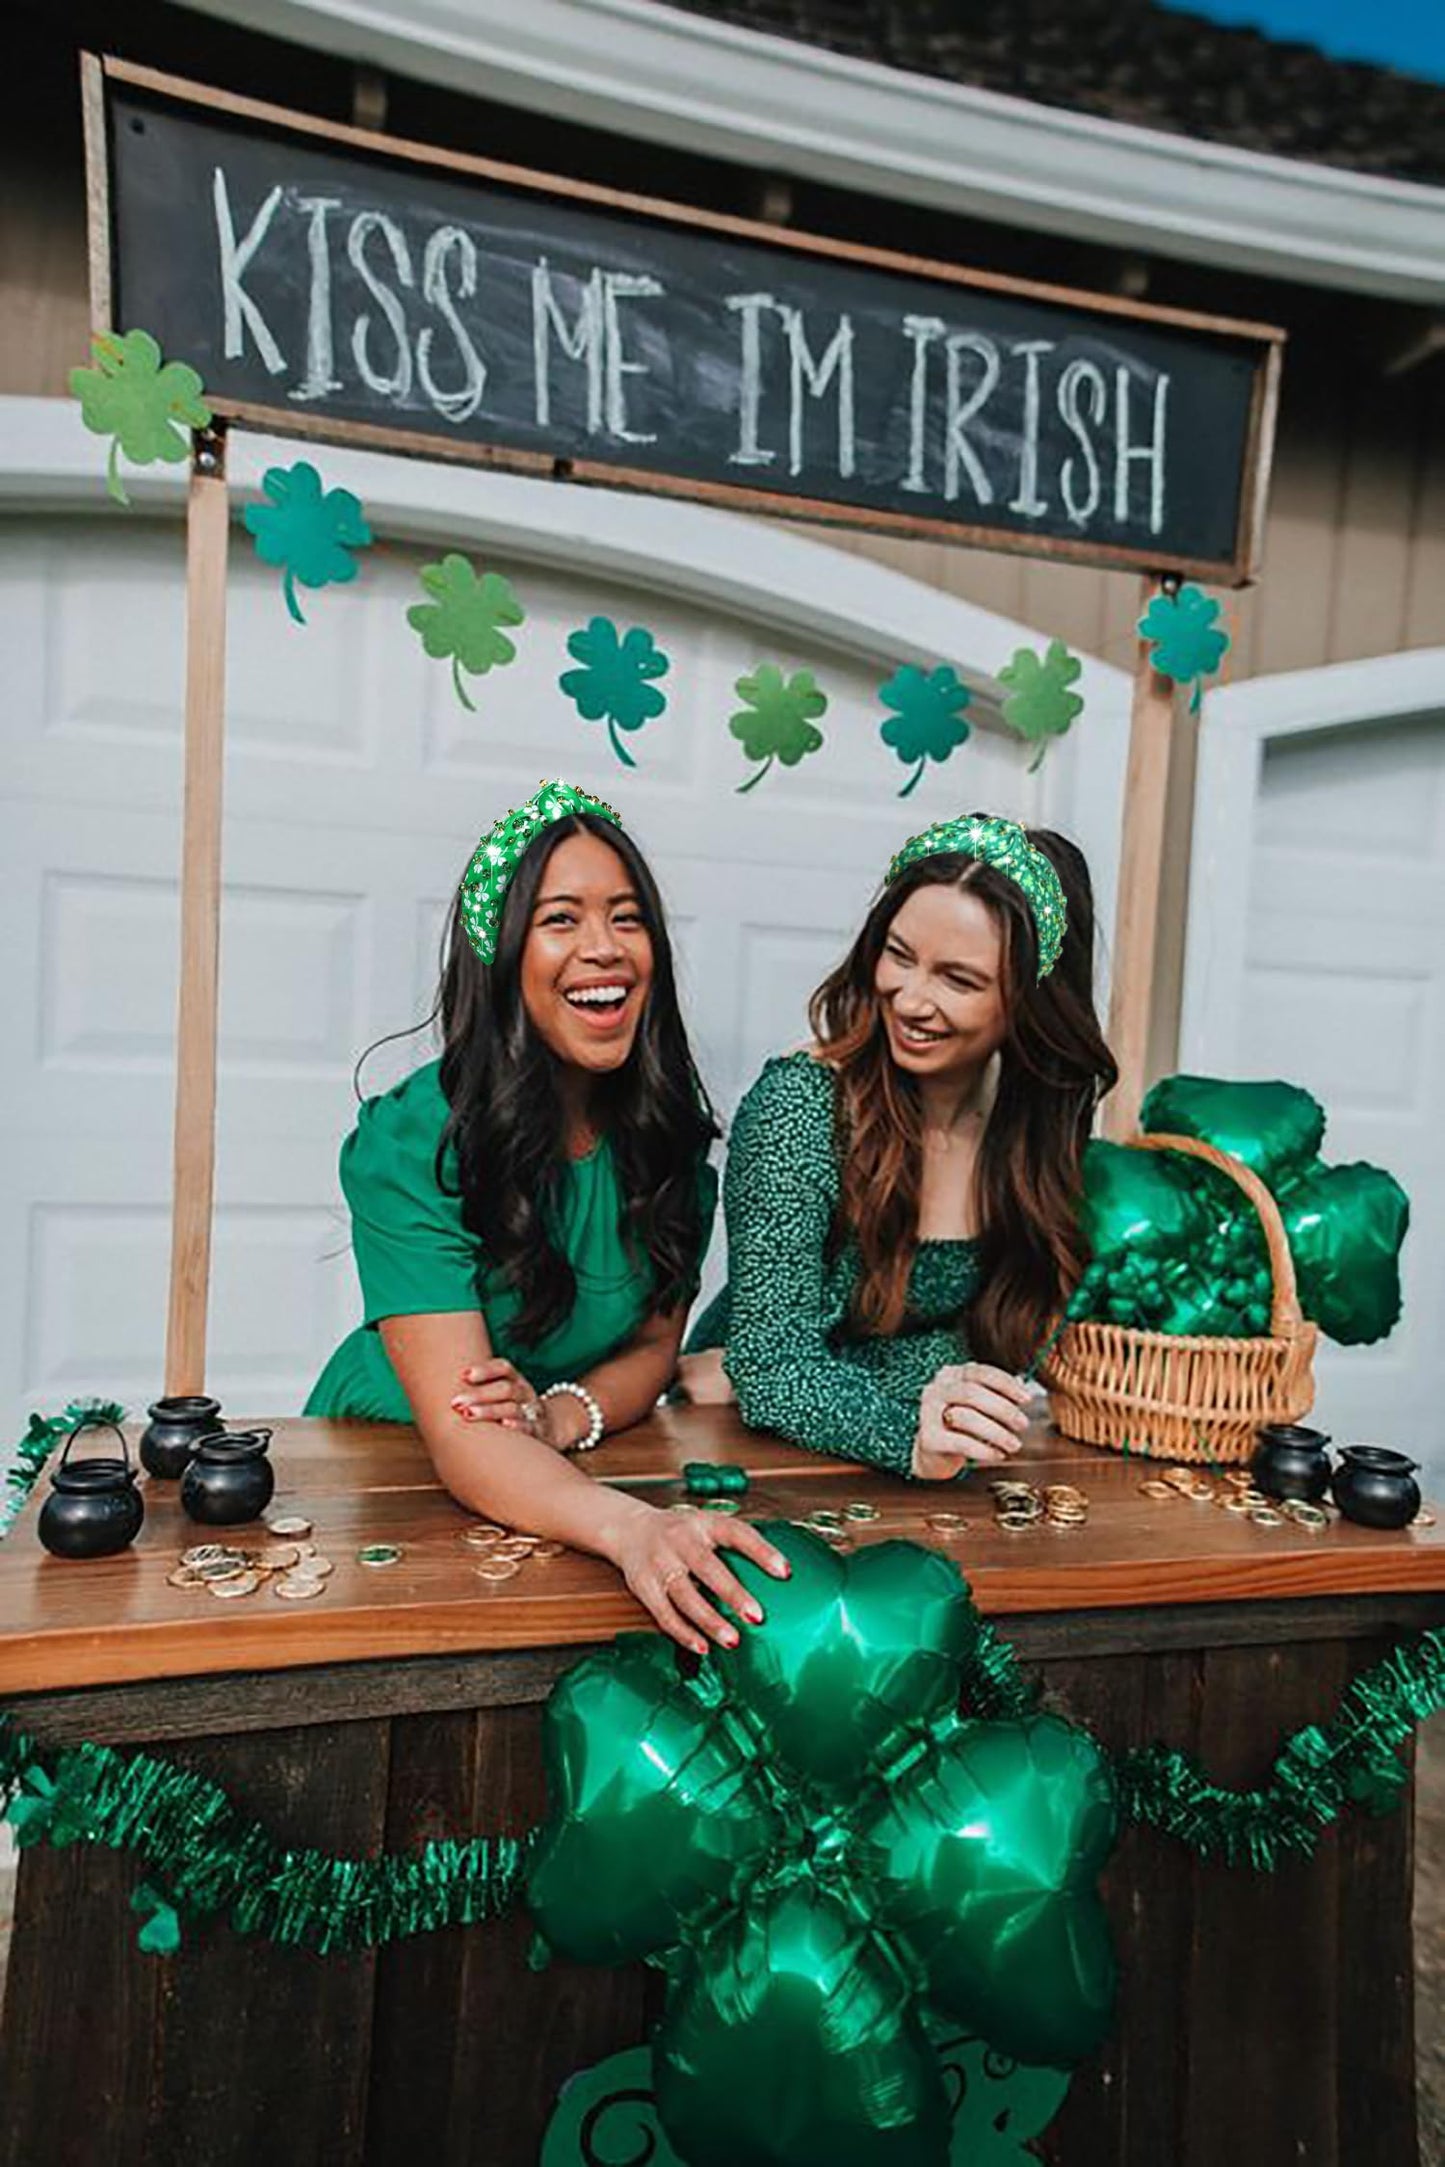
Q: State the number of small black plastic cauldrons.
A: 5